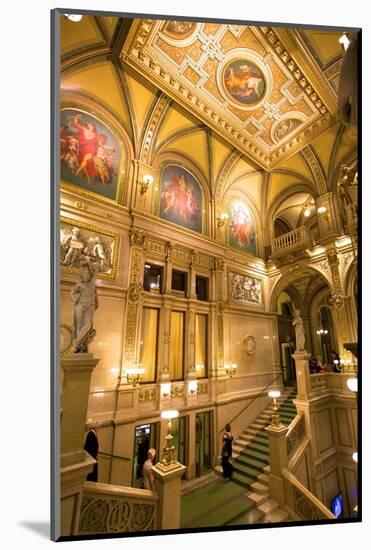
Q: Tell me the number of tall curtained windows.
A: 3